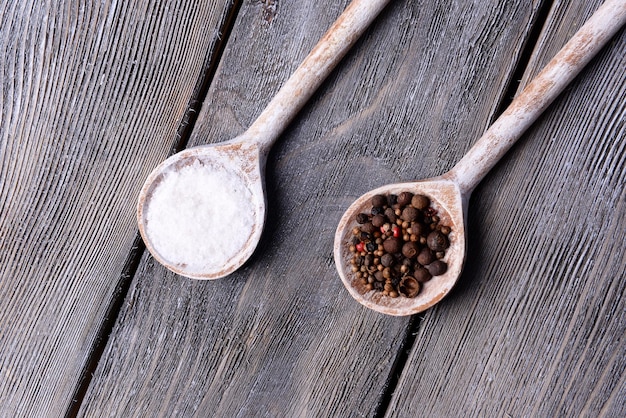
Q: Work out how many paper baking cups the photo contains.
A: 0